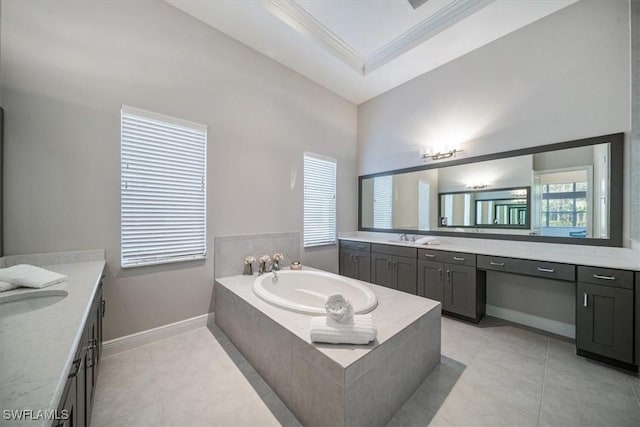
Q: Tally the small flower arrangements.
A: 3